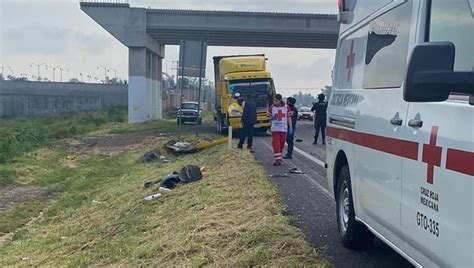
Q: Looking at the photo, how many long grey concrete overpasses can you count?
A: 1